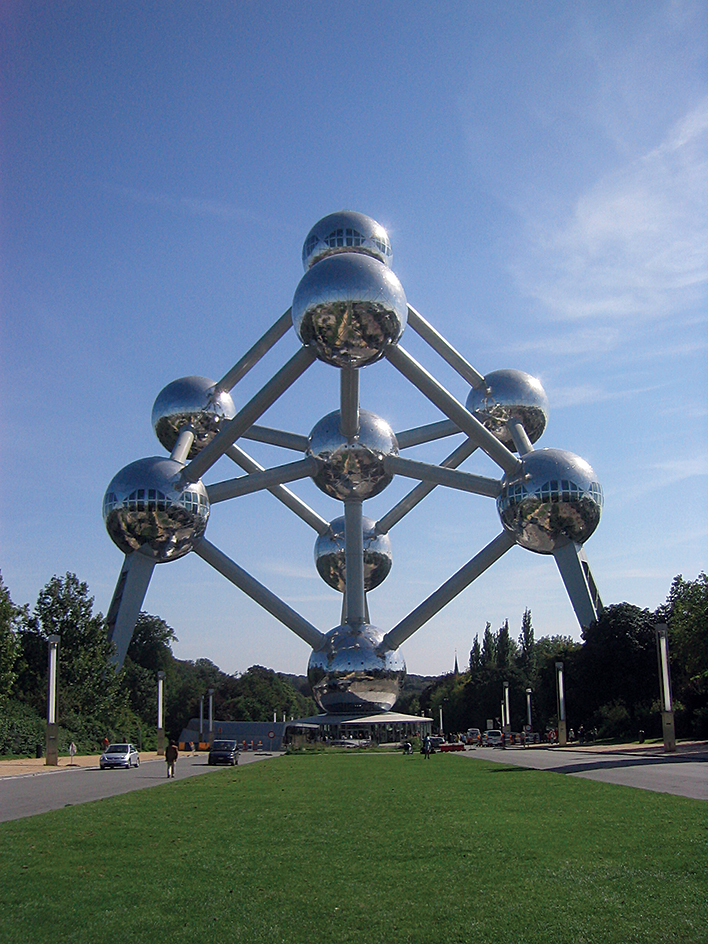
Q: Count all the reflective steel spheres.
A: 9